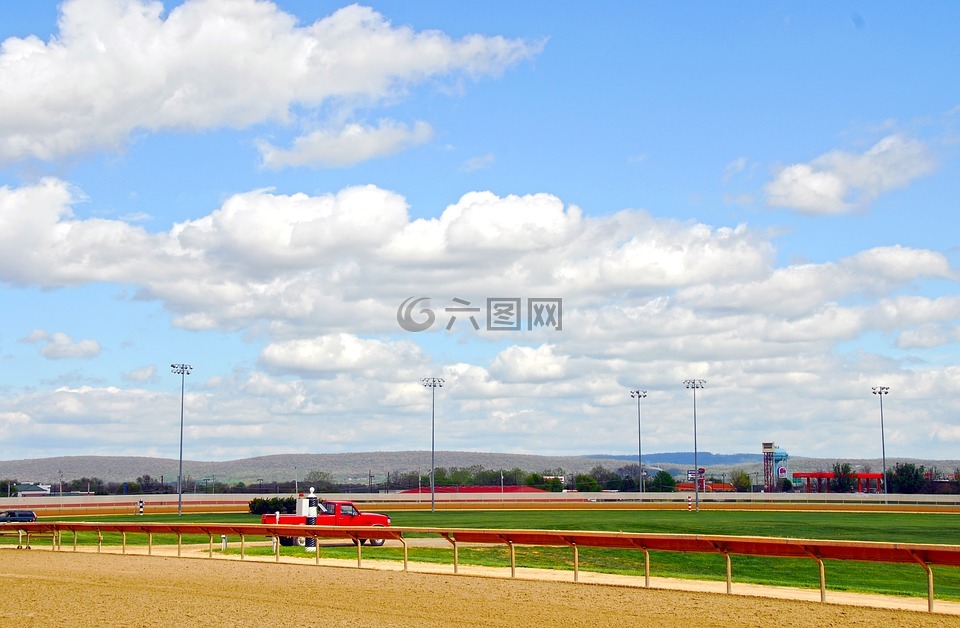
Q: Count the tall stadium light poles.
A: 5